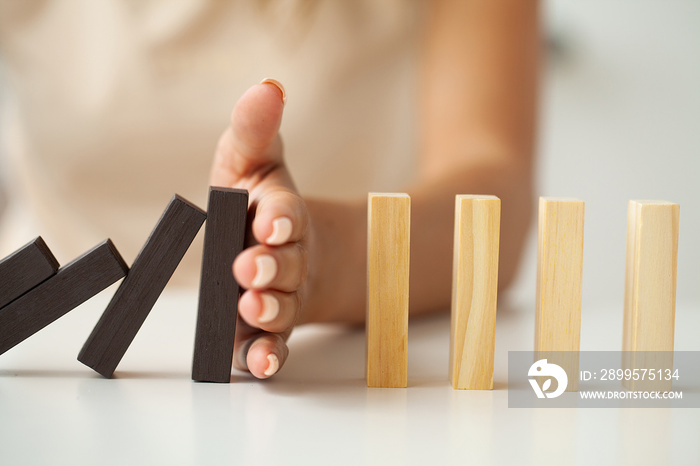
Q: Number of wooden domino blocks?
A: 8